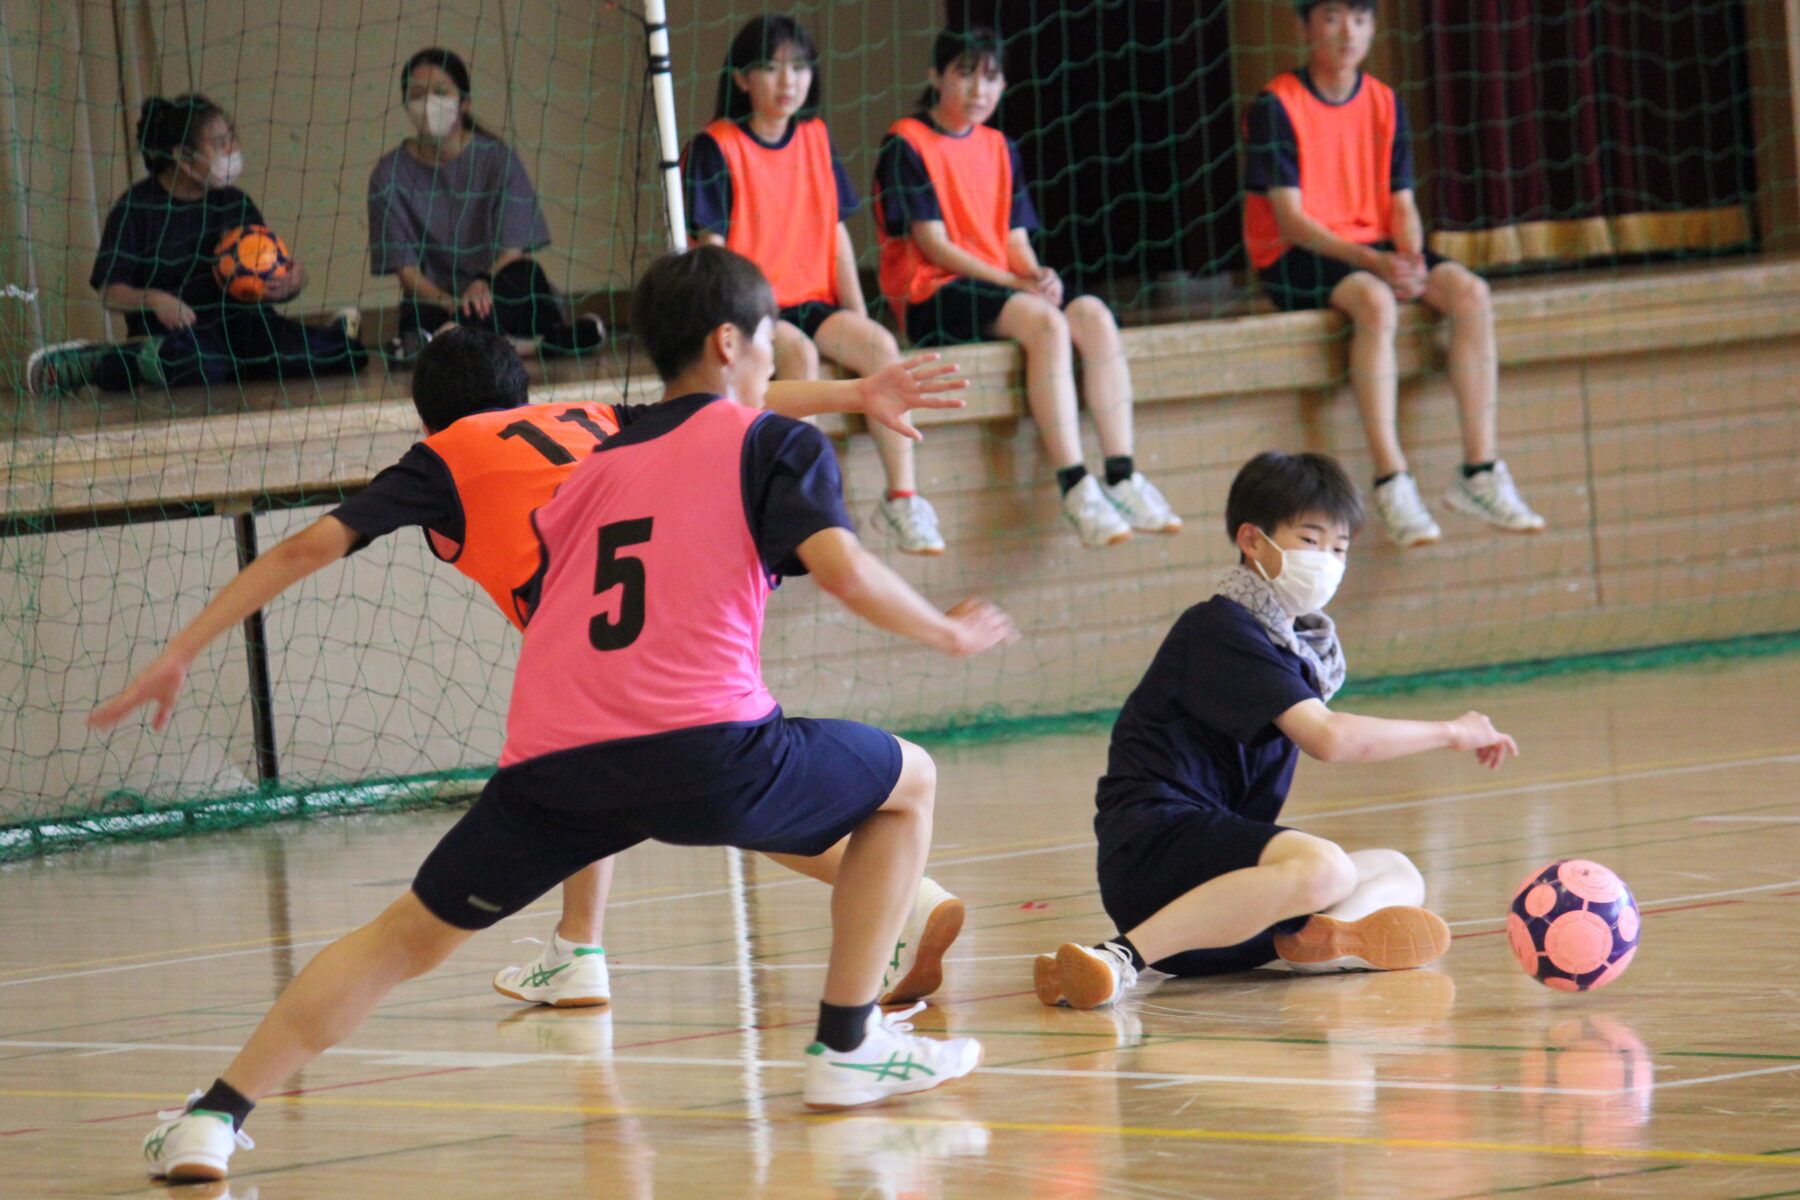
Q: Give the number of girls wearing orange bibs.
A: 2